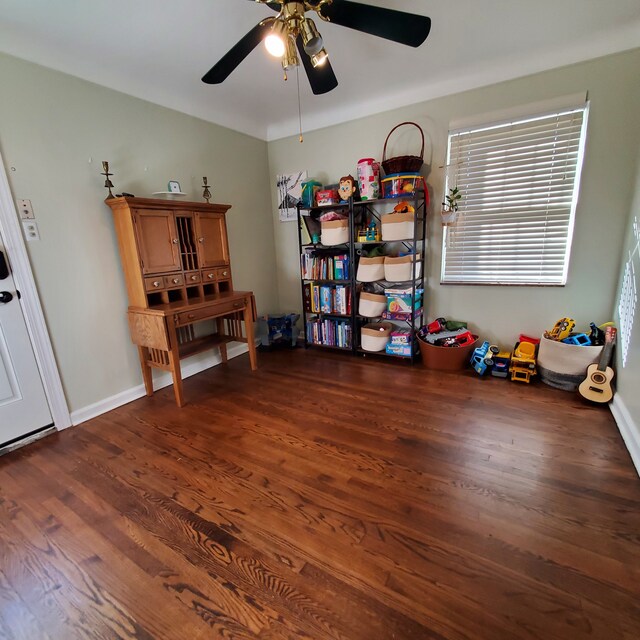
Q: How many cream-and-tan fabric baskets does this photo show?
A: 6